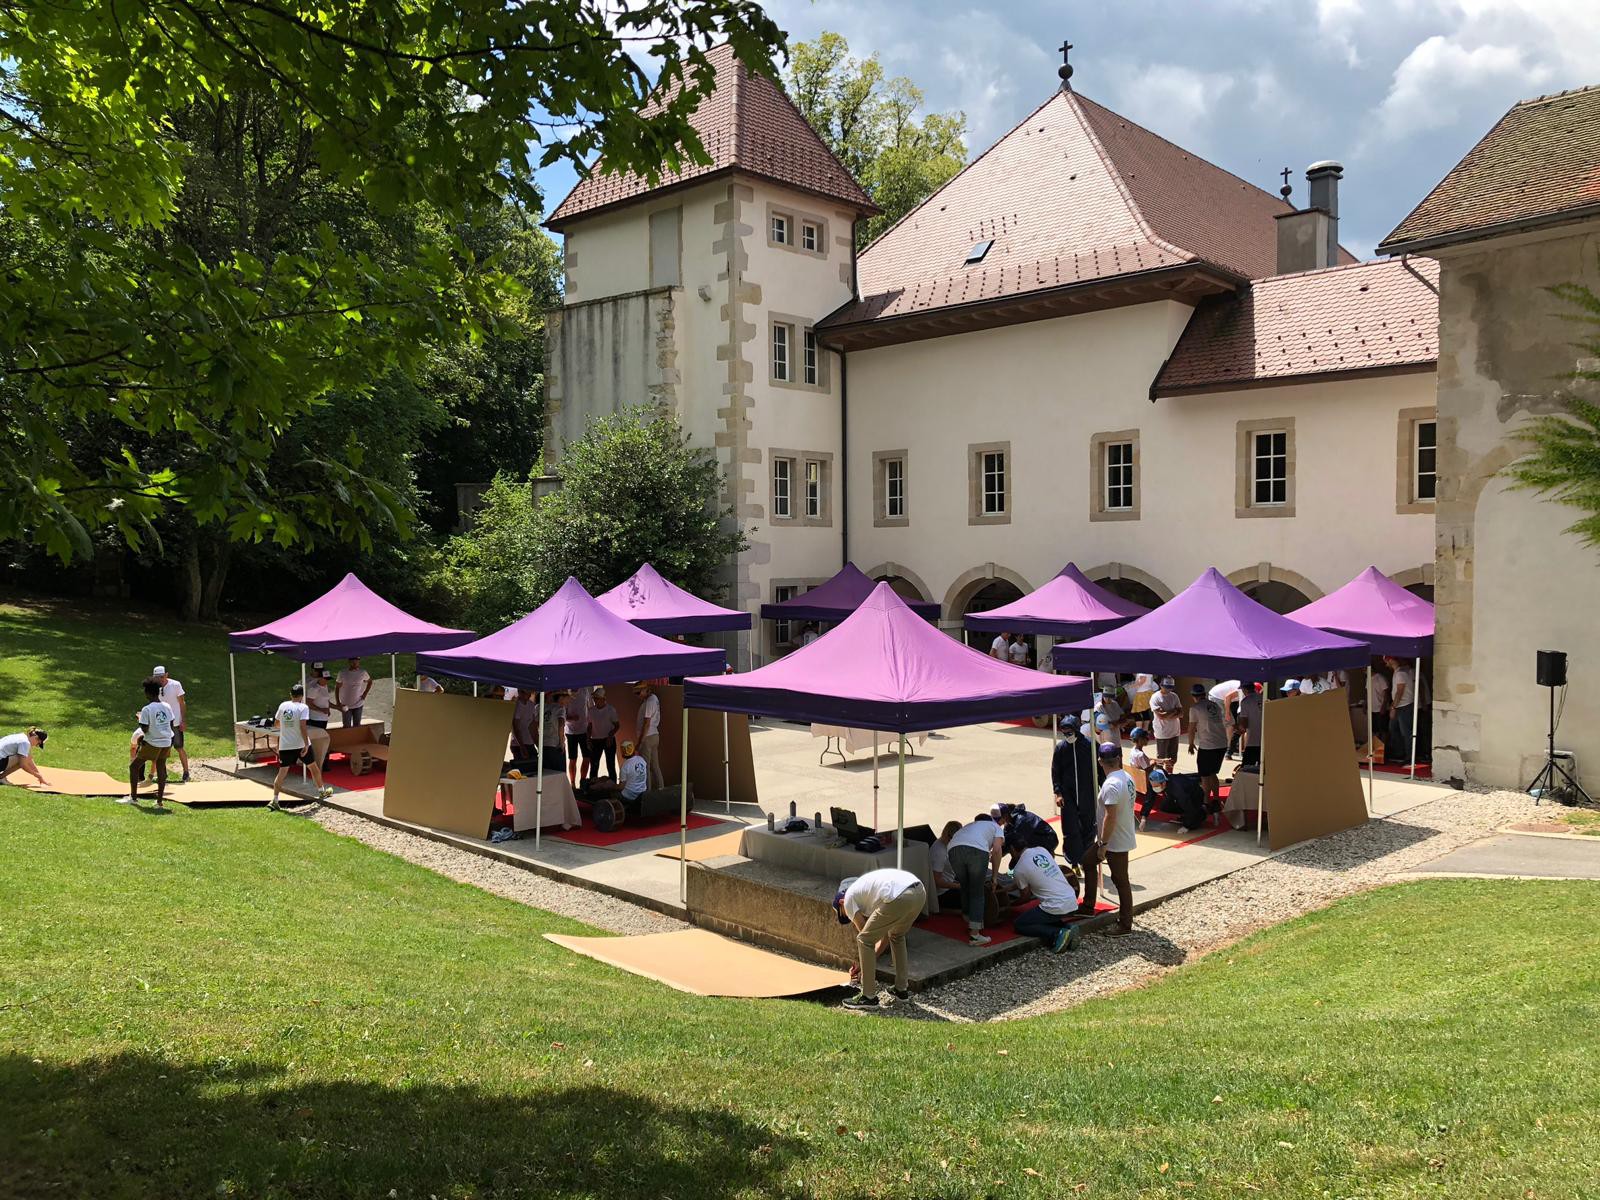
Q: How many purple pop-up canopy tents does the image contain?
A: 8